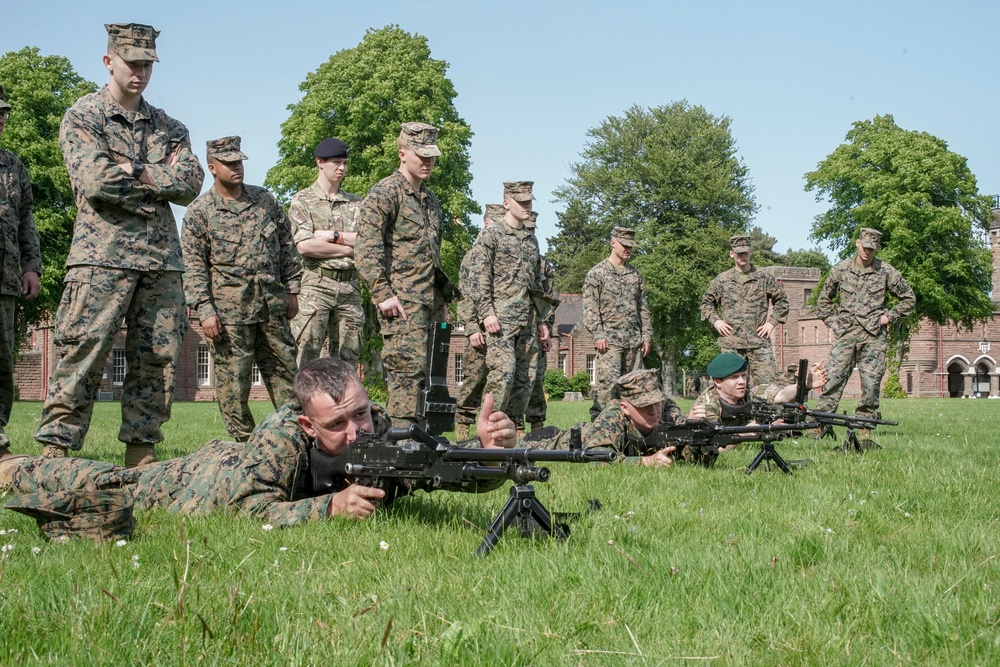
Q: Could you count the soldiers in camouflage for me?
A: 14